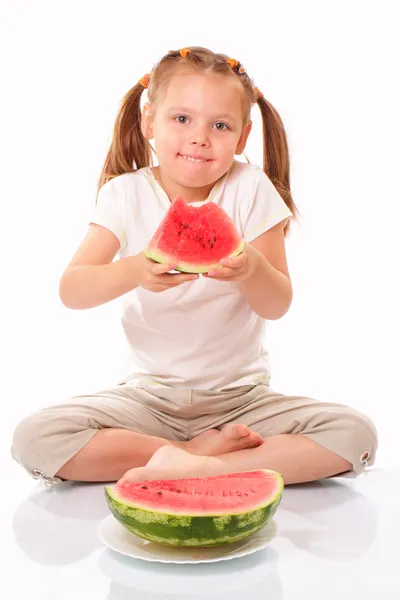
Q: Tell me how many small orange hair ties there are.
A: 4